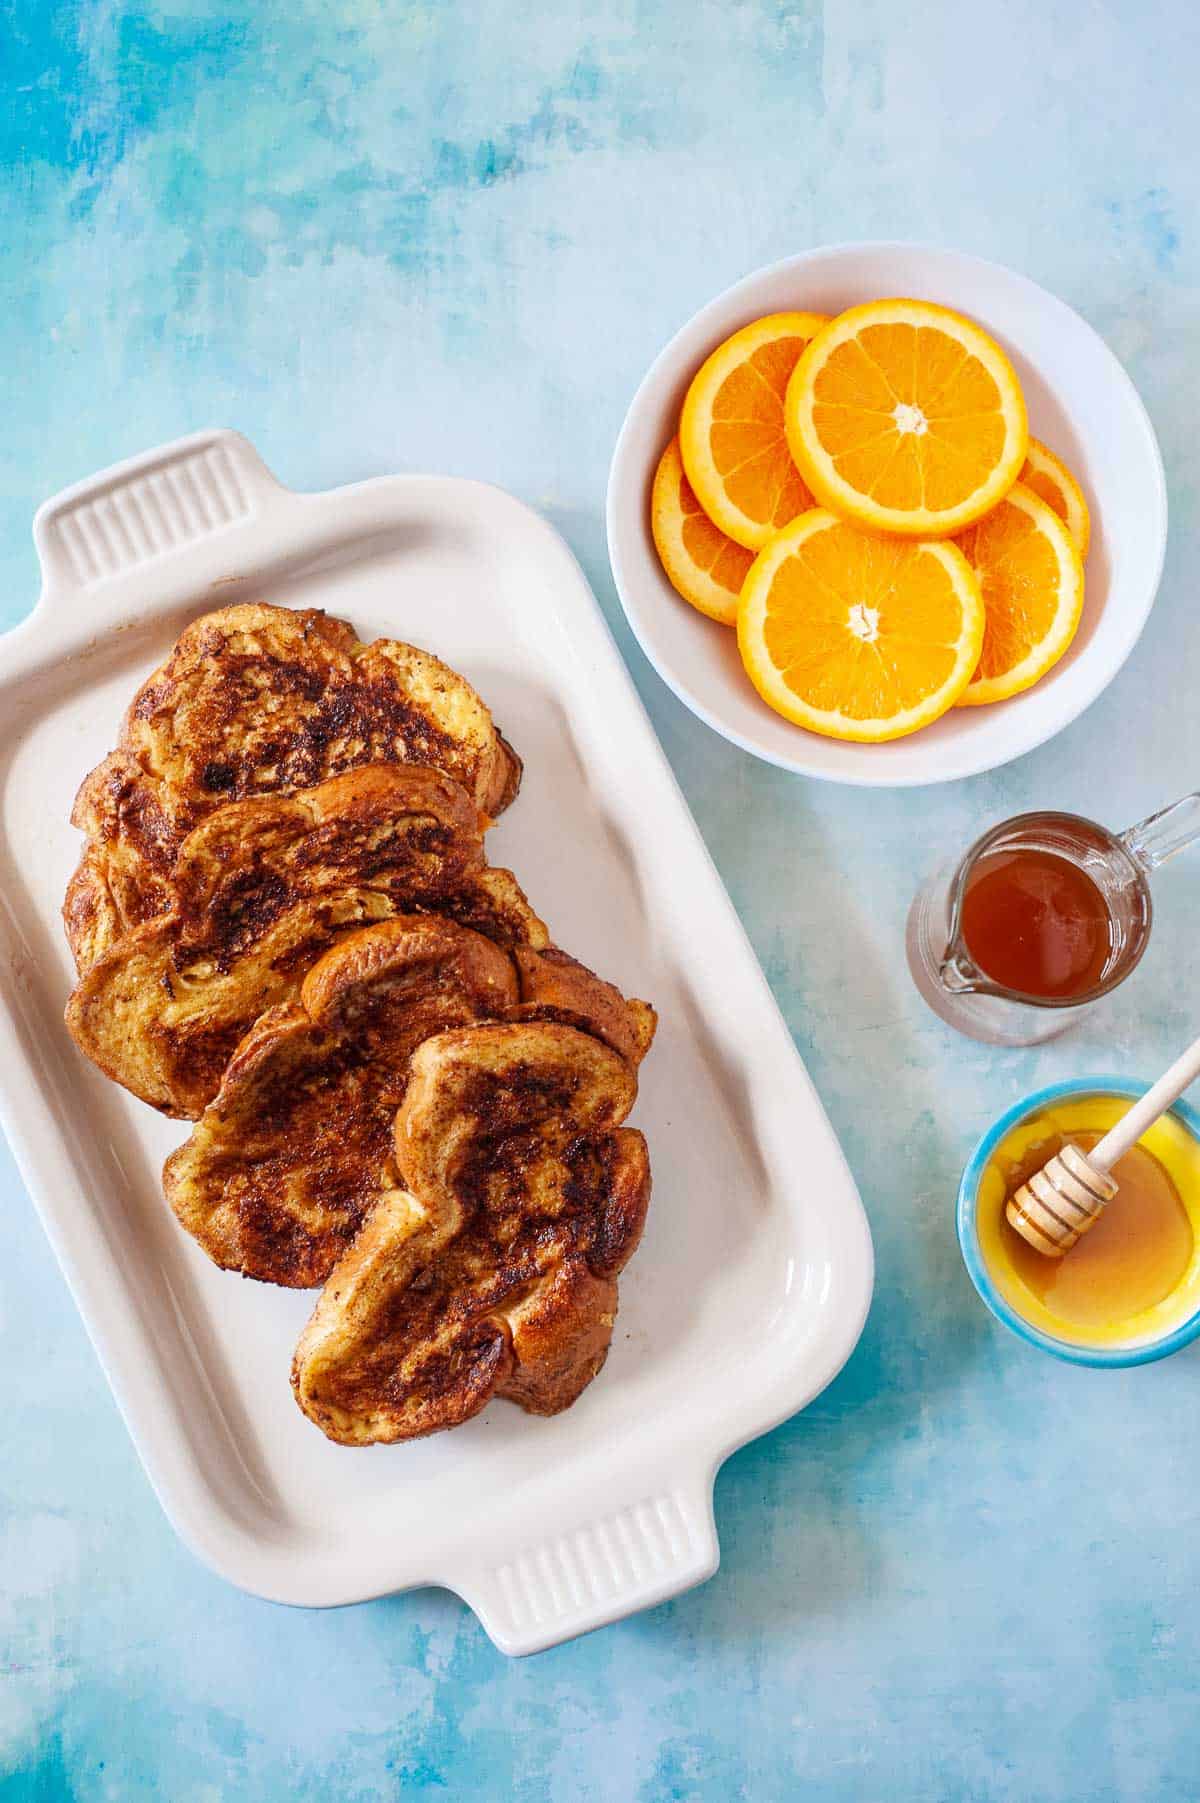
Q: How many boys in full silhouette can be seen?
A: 0